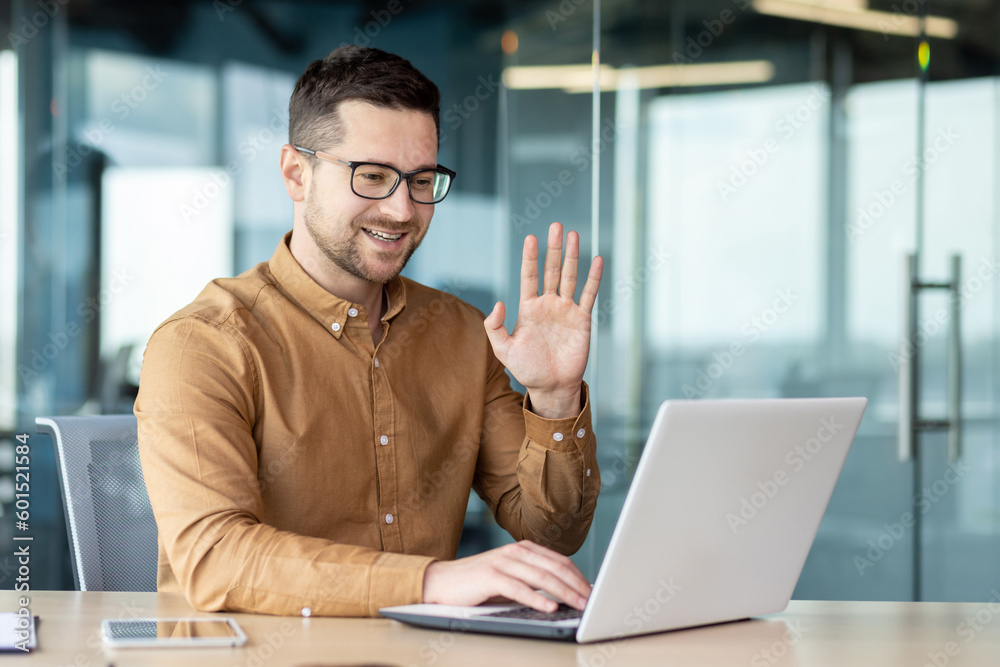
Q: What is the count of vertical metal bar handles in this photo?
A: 2